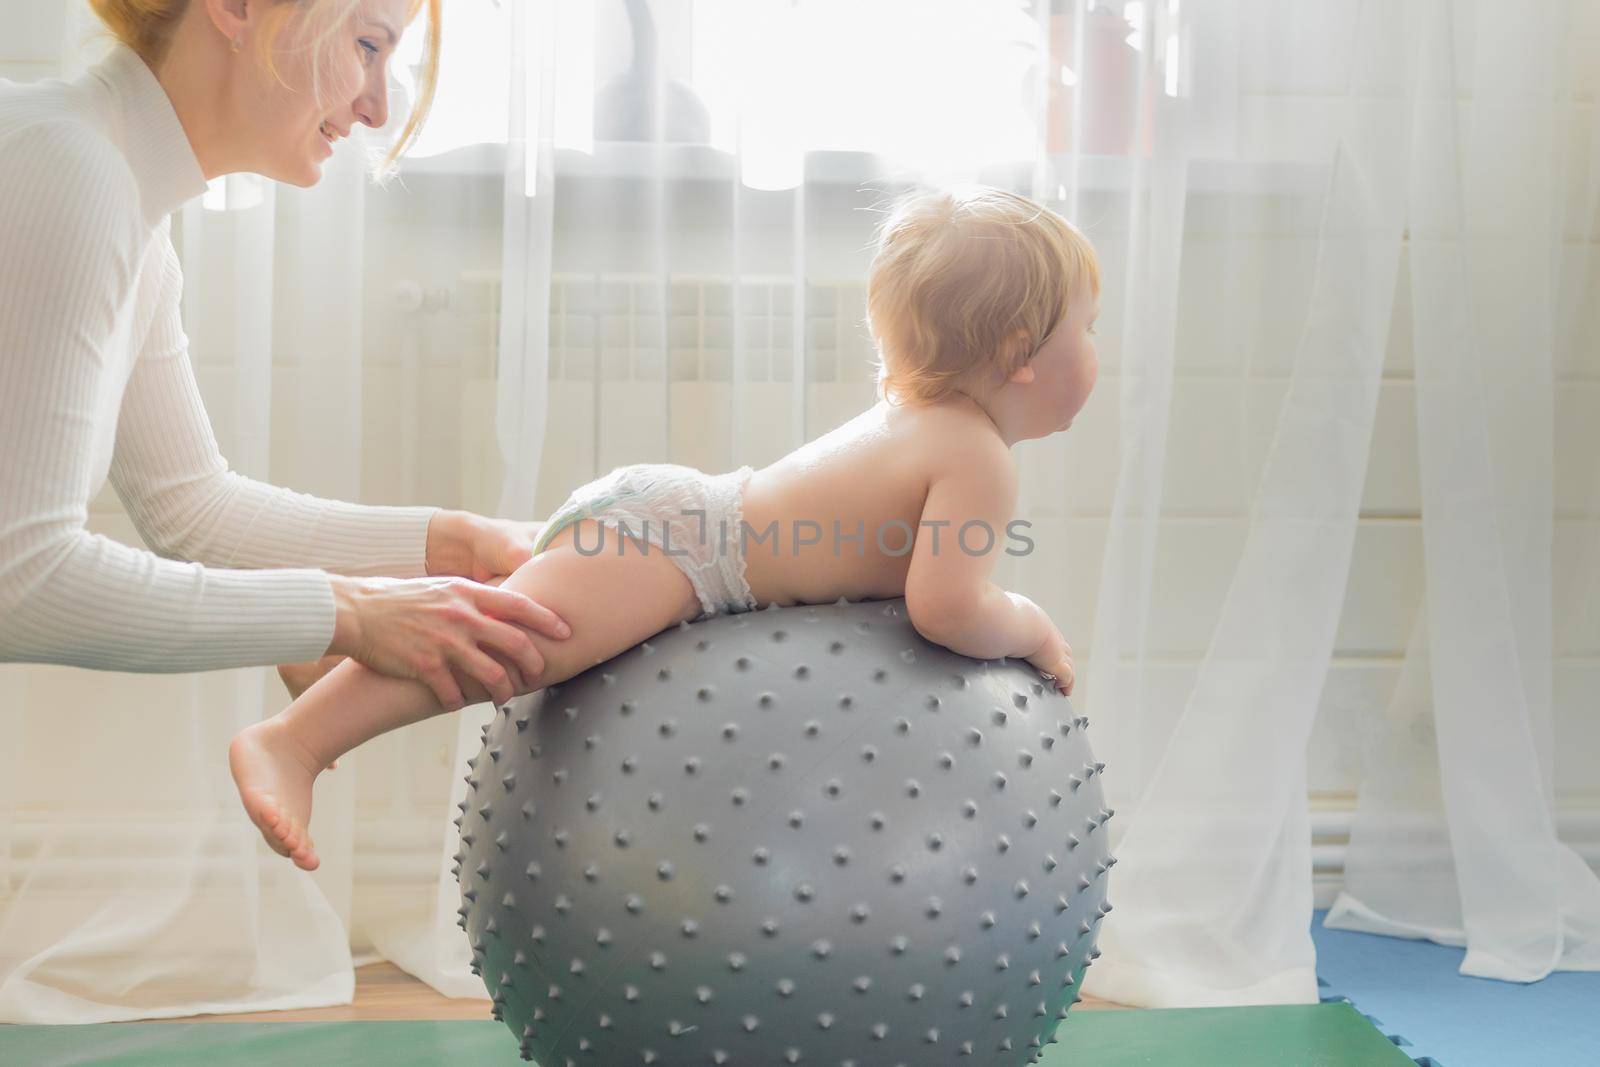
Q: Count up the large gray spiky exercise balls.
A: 1